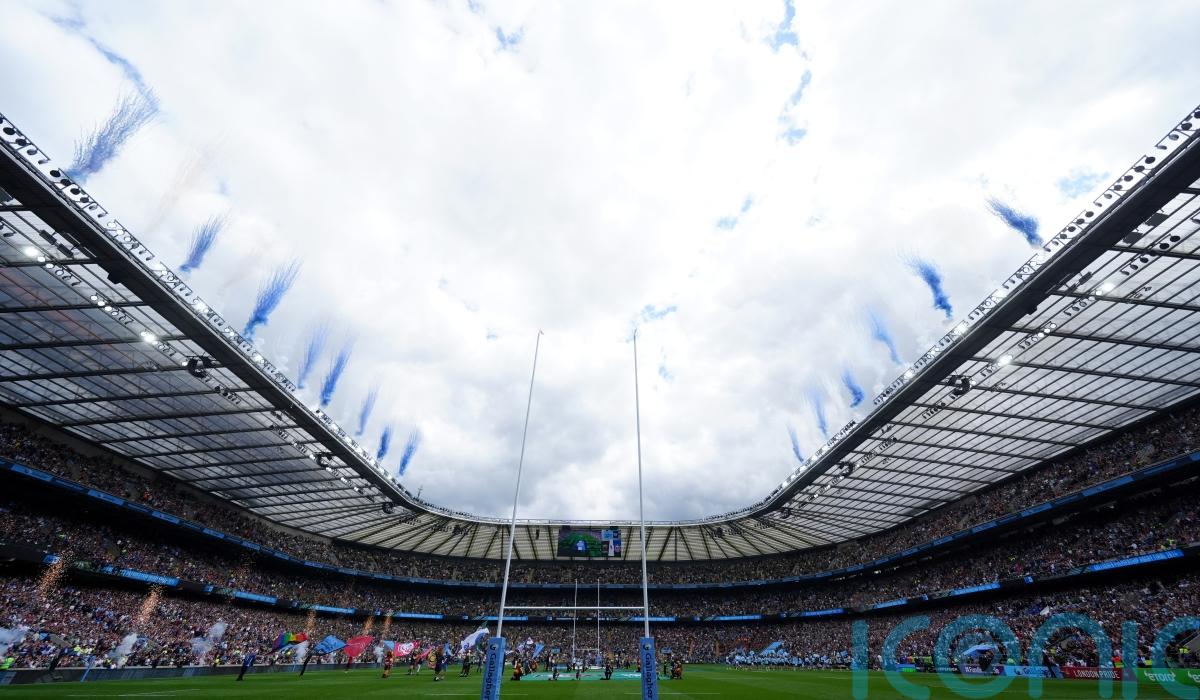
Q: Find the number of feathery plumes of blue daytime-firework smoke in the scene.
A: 14